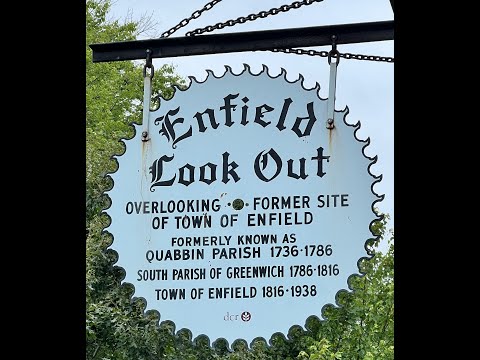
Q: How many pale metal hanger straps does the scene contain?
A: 2